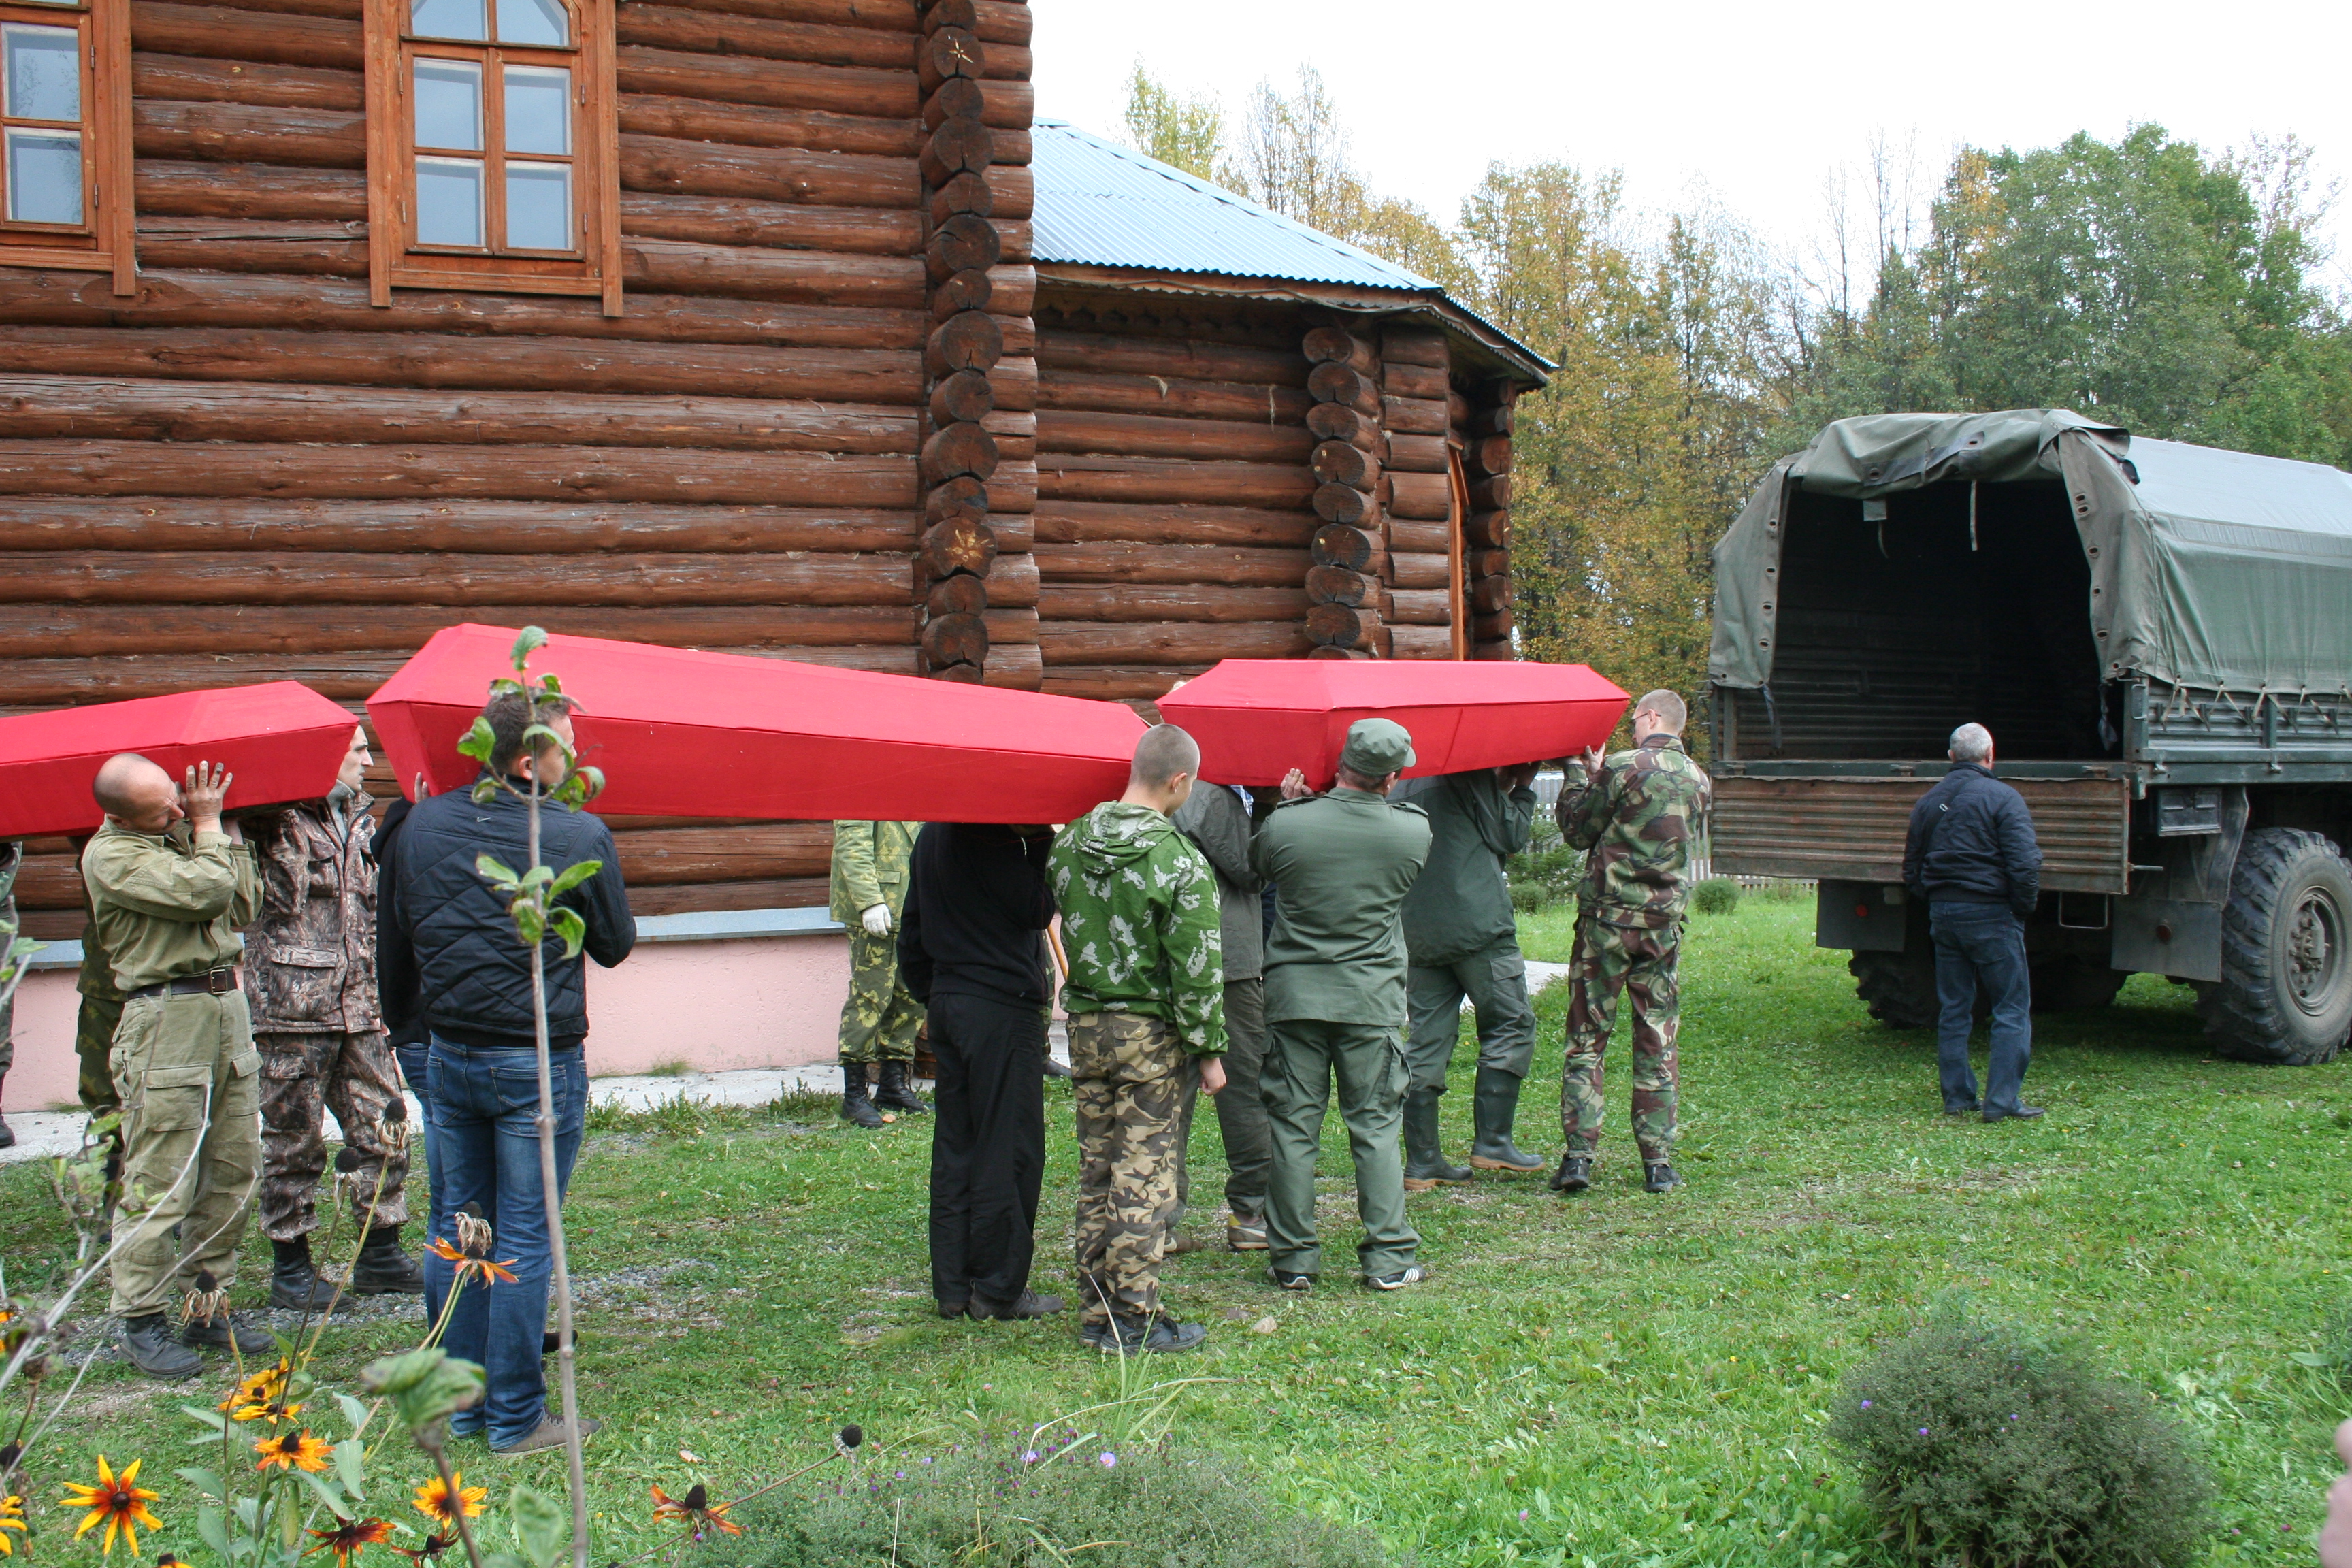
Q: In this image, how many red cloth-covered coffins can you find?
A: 3